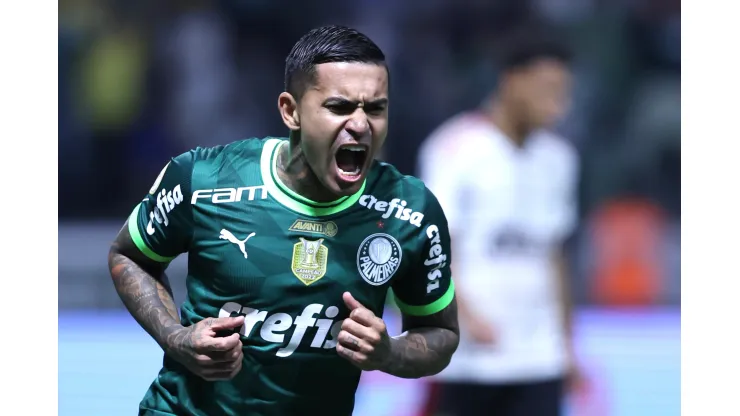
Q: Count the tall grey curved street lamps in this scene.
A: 0